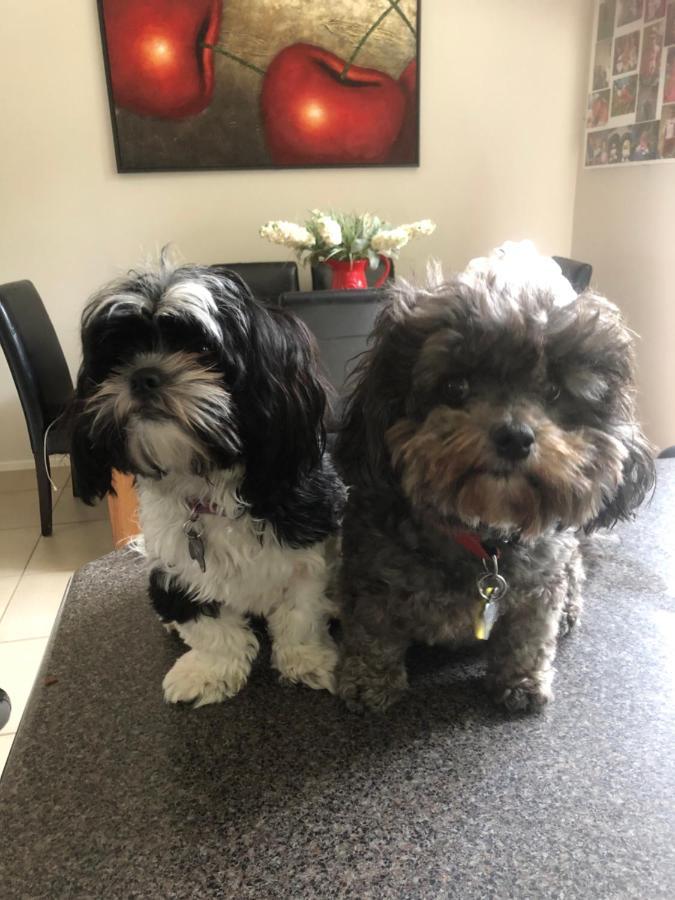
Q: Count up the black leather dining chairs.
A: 5